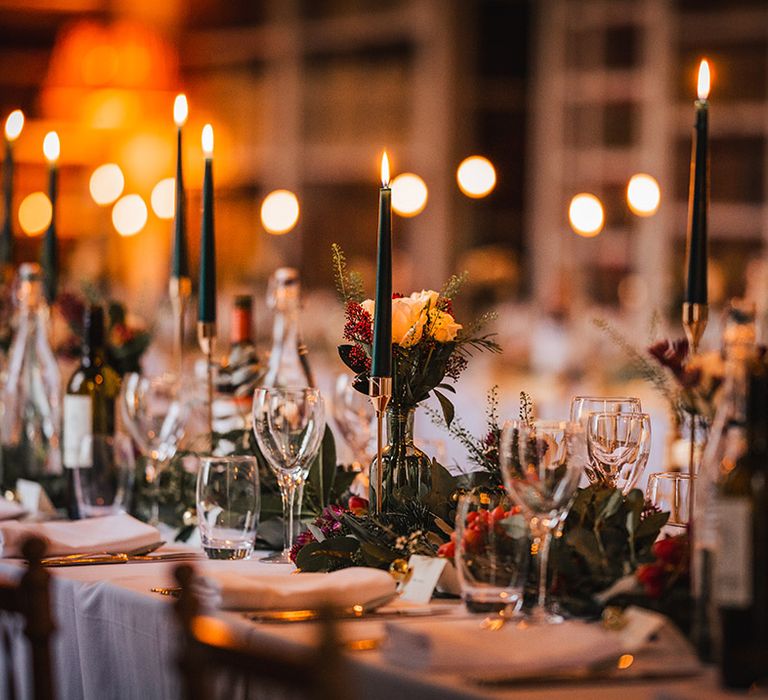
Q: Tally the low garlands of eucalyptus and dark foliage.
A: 1